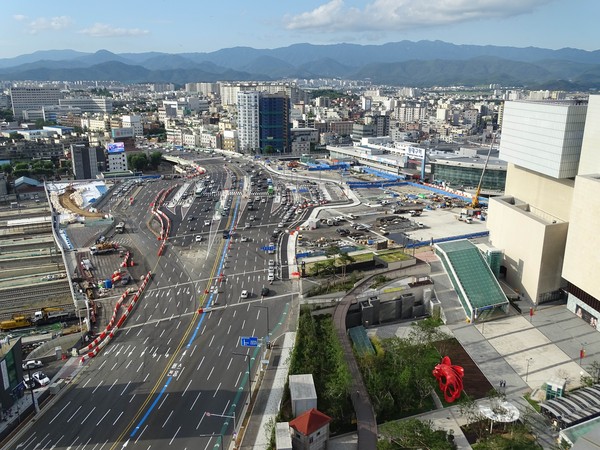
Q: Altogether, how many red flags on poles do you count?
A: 2